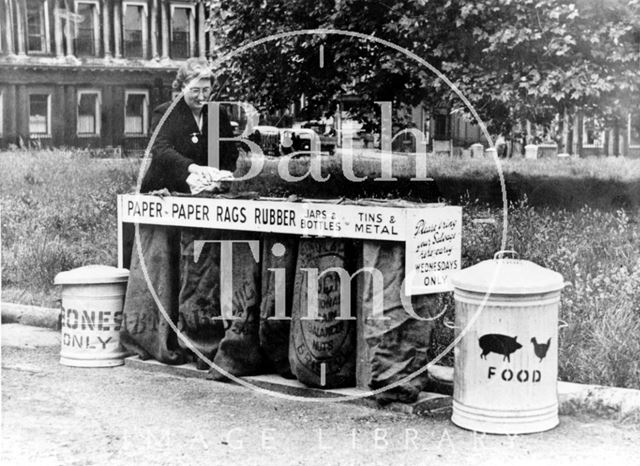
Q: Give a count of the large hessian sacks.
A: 6